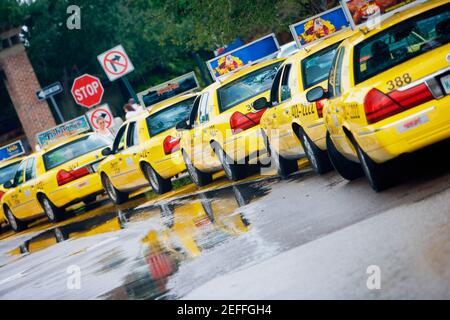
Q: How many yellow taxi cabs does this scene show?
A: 6